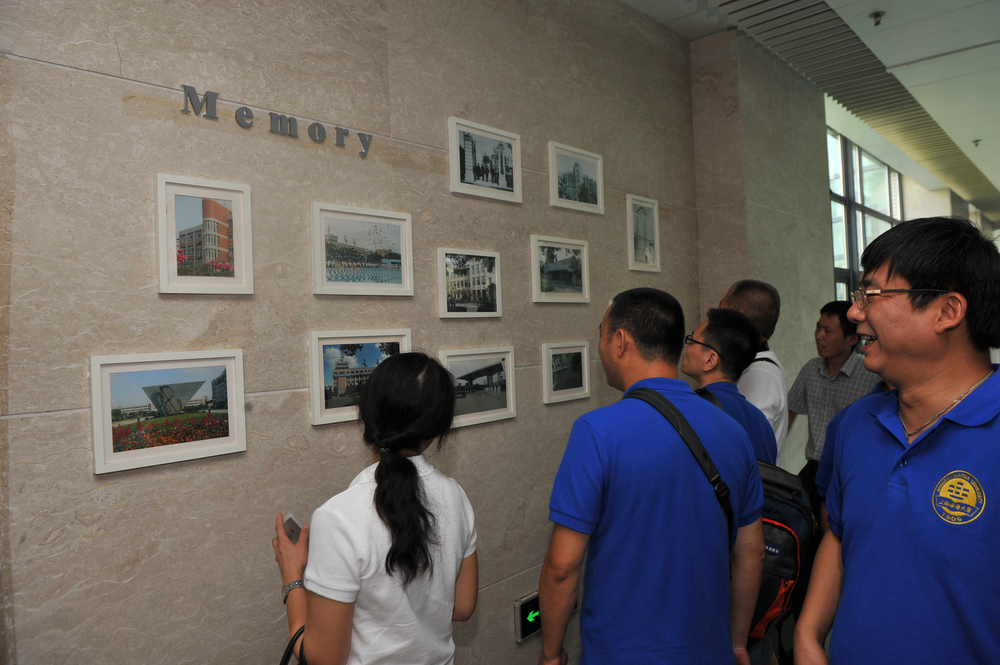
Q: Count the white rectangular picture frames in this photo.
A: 11